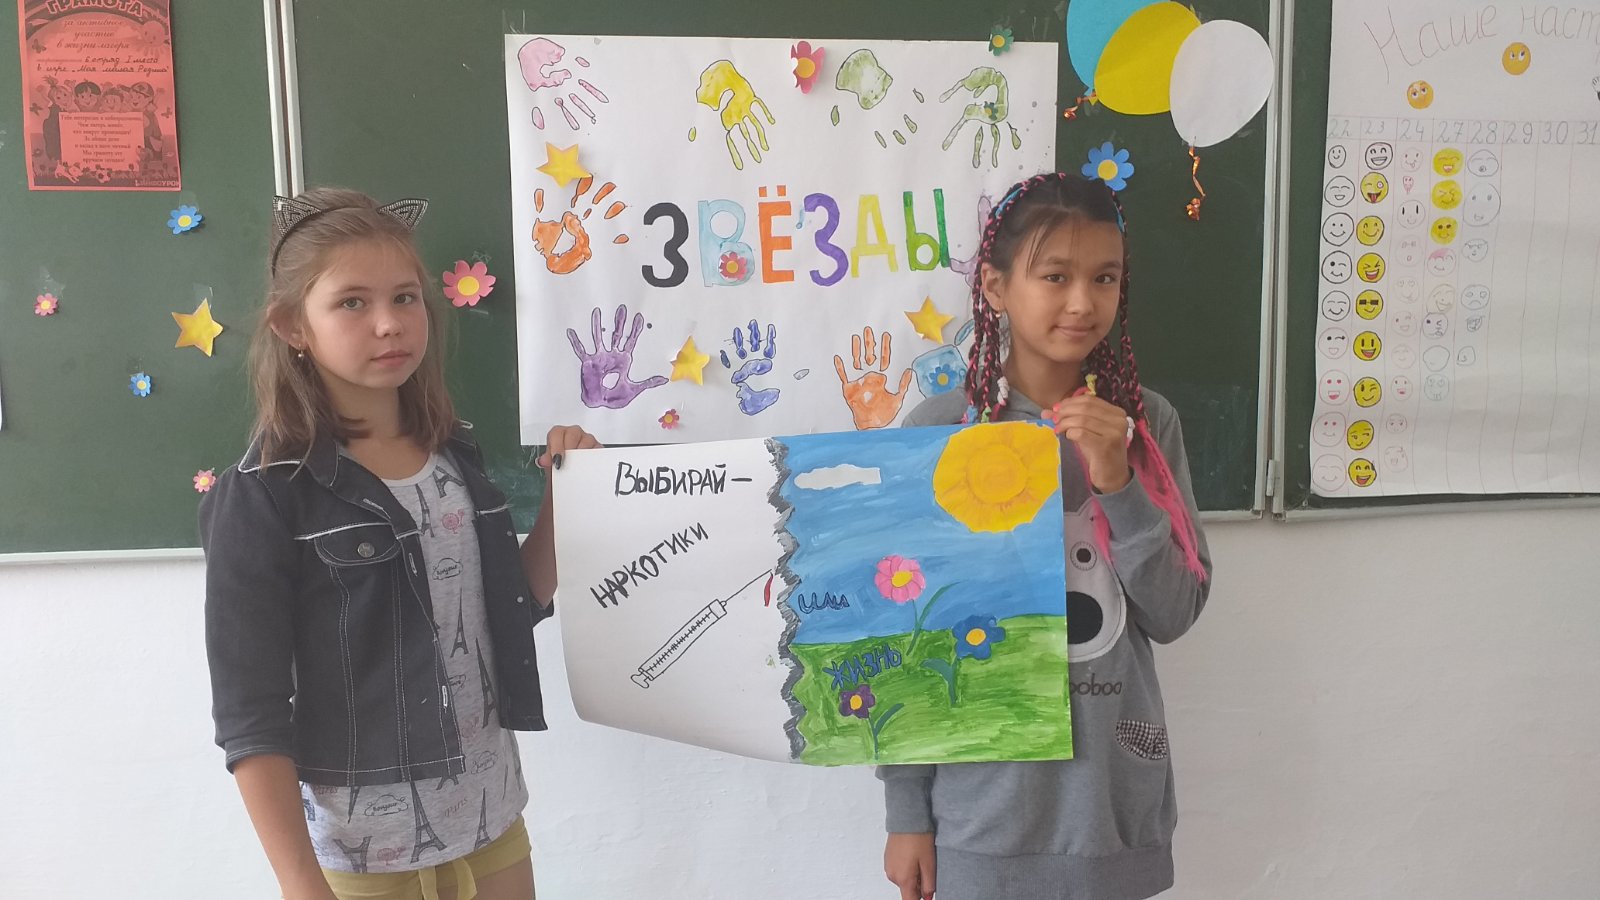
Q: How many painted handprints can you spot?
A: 10